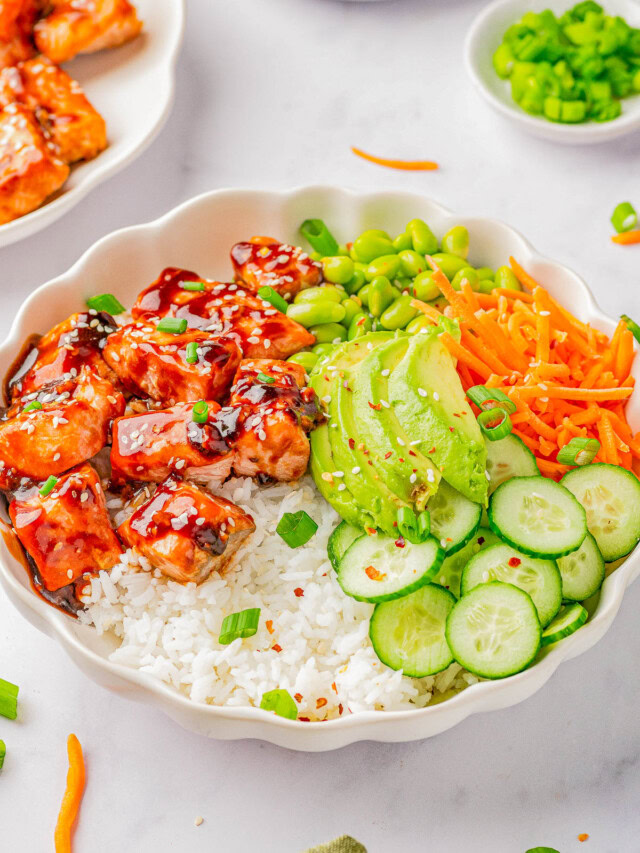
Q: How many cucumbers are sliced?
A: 12